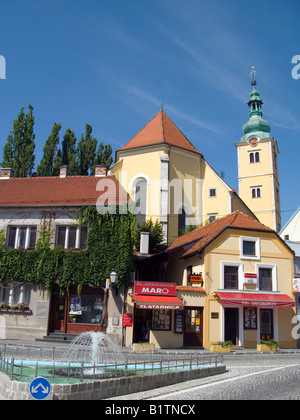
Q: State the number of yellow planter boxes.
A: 3